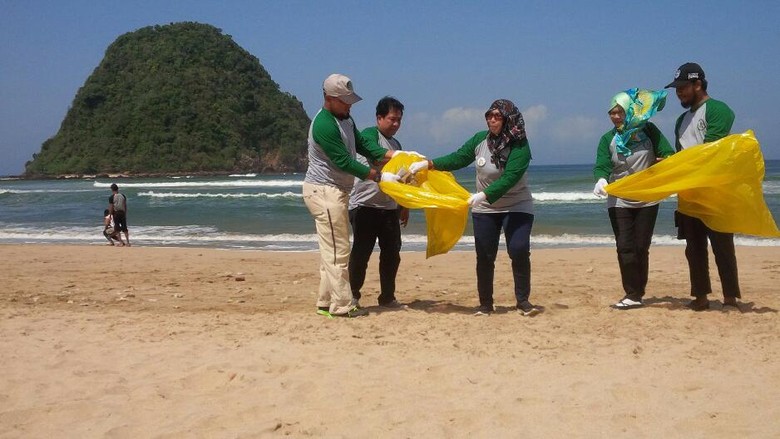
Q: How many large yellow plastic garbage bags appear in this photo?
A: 2